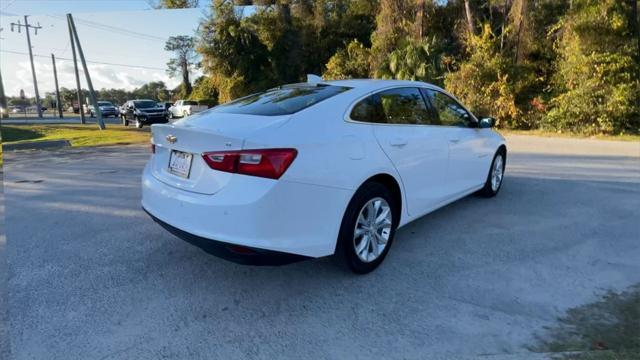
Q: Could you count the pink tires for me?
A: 0